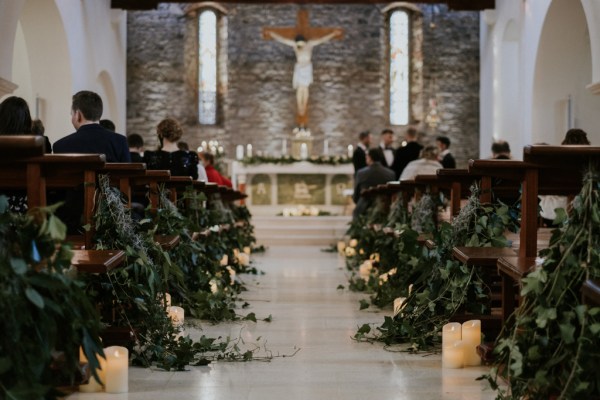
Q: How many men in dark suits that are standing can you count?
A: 4